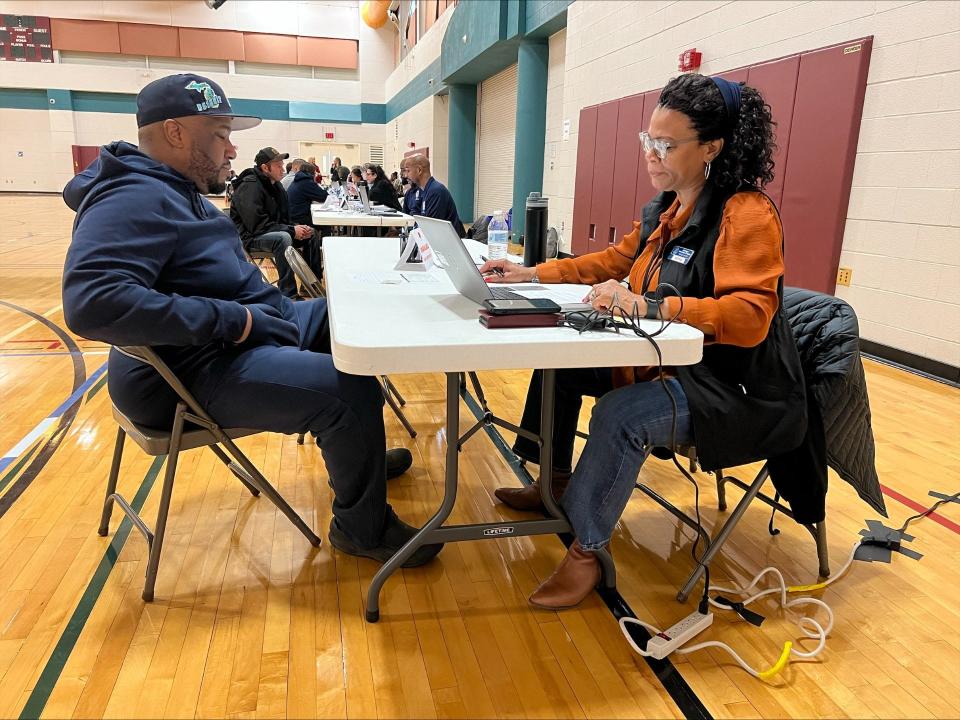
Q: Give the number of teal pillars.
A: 2